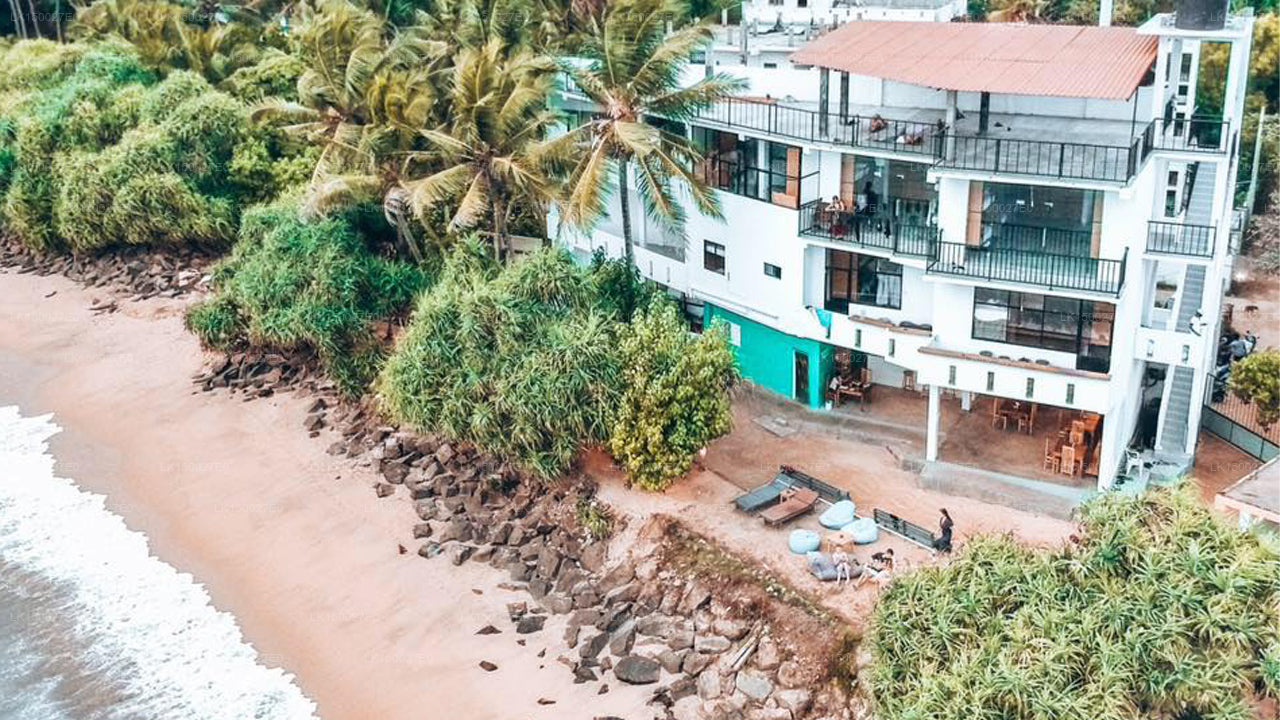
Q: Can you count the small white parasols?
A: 0